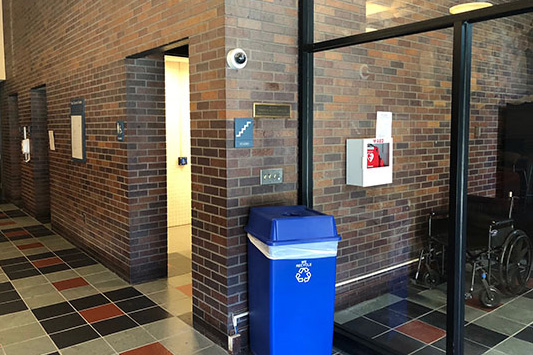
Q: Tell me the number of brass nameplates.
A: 1